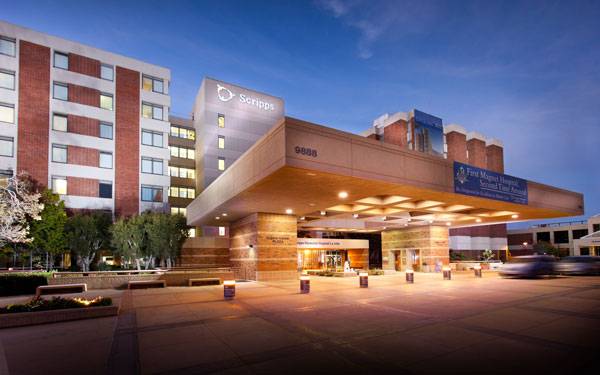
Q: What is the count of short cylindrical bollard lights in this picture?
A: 6